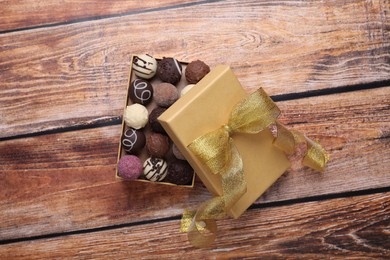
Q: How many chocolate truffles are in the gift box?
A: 14